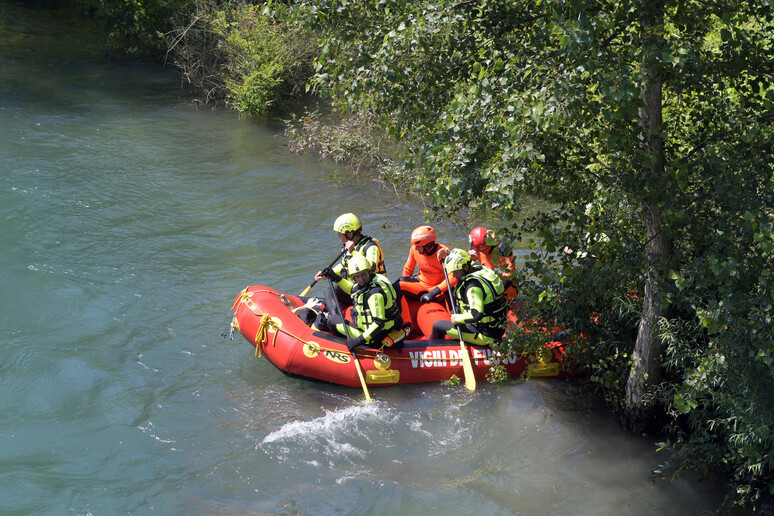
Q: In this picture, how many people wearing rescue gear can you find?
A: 5